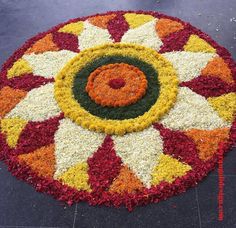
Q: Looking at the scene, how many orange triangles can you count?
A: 8